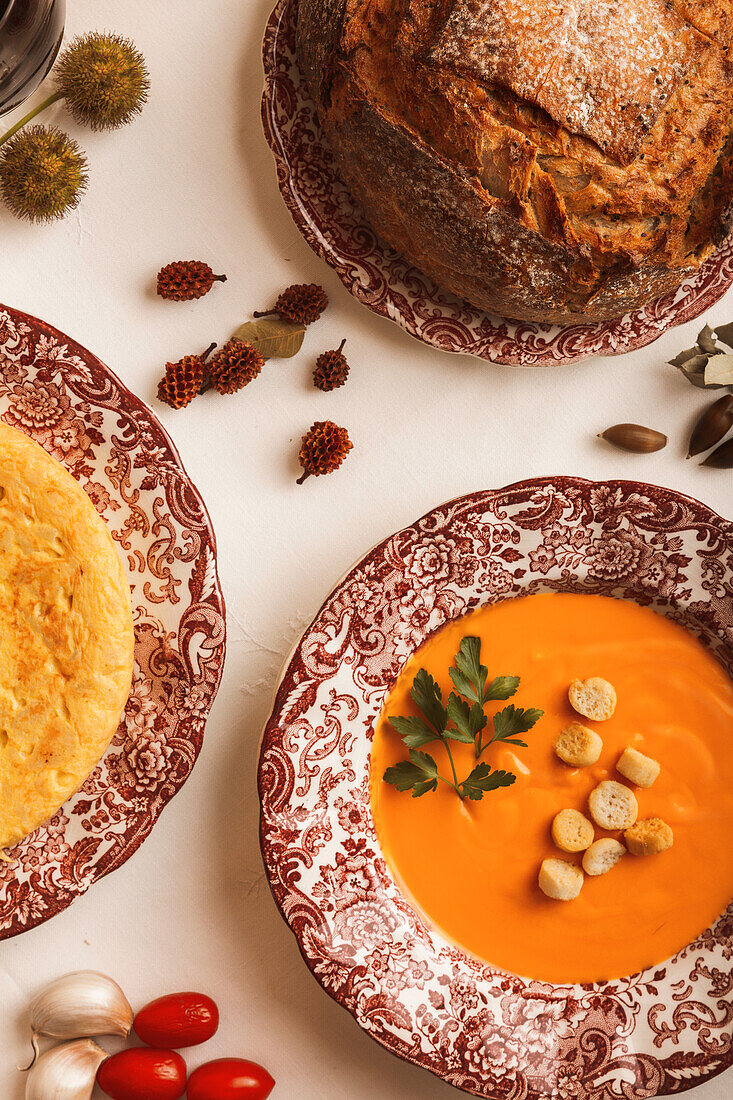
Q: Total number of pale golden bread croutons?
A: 8